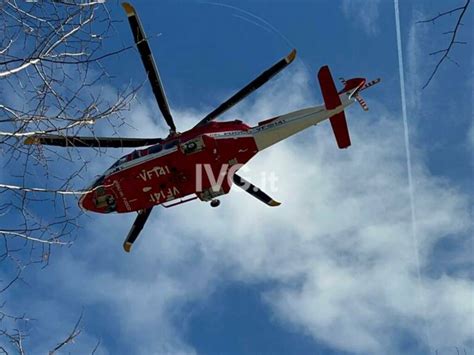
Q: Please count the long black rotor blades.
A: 5